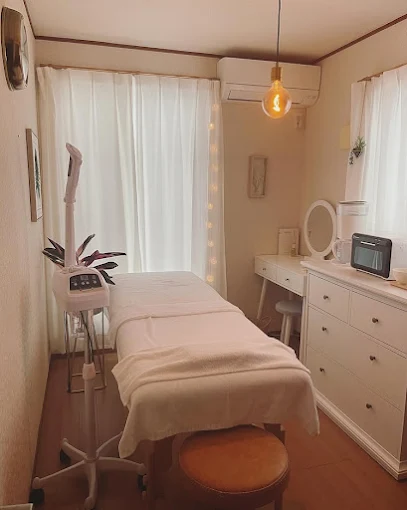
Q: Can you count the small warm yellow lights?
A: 10